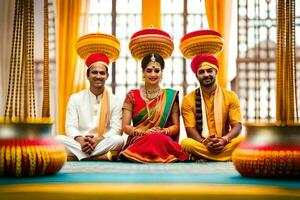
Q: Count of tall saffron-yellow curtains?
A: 3